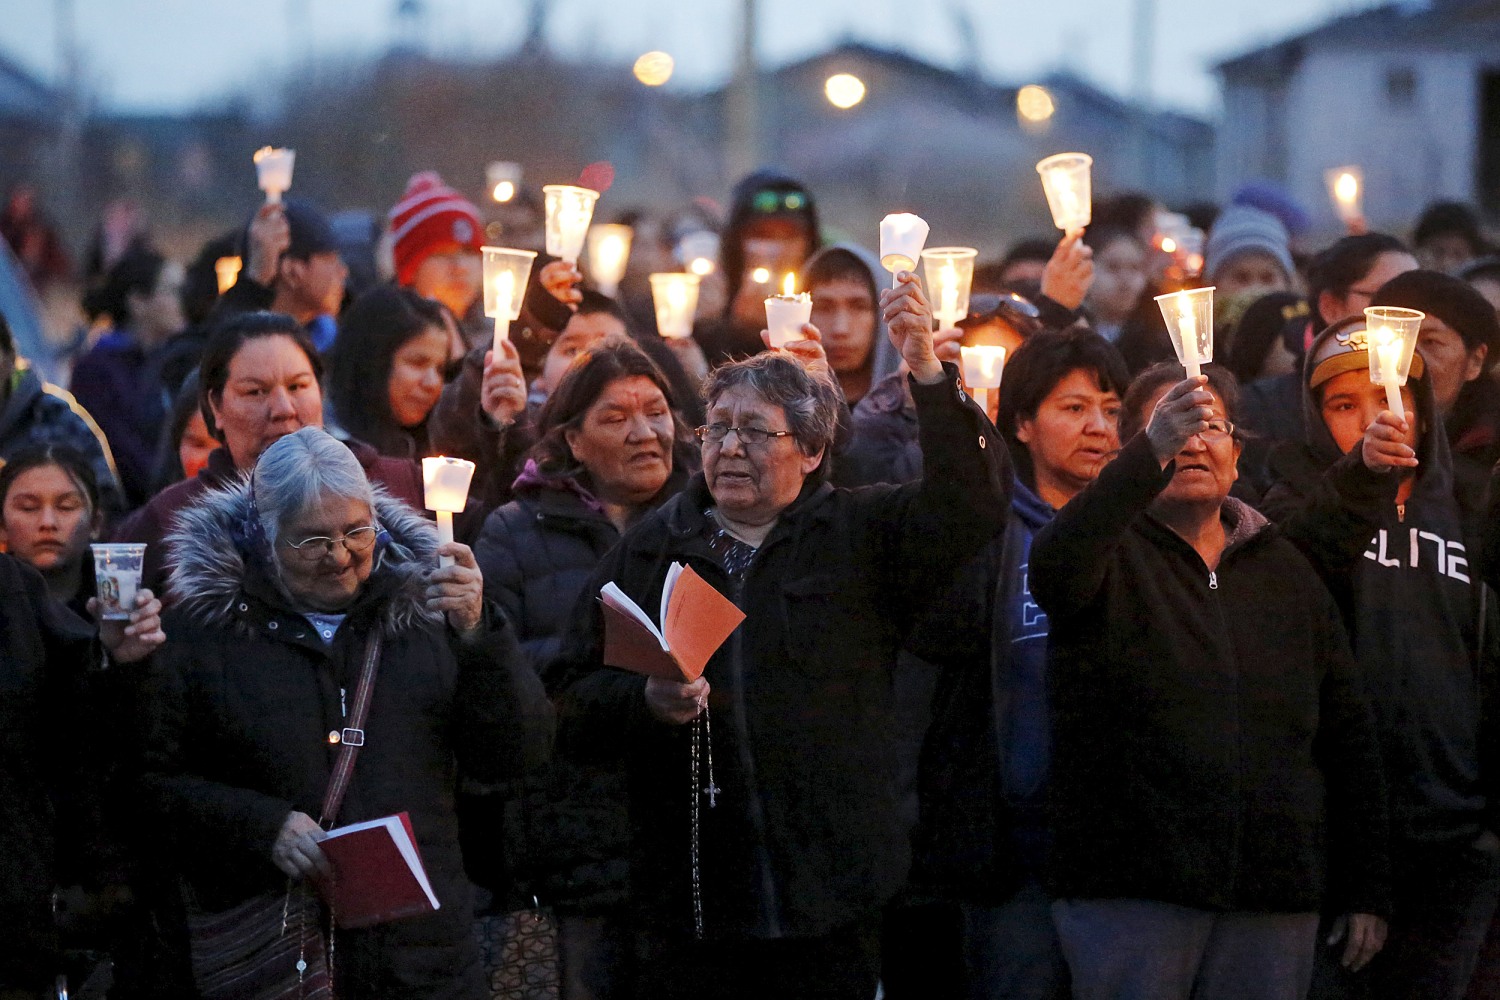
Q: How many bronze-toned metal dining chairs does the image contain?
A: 0